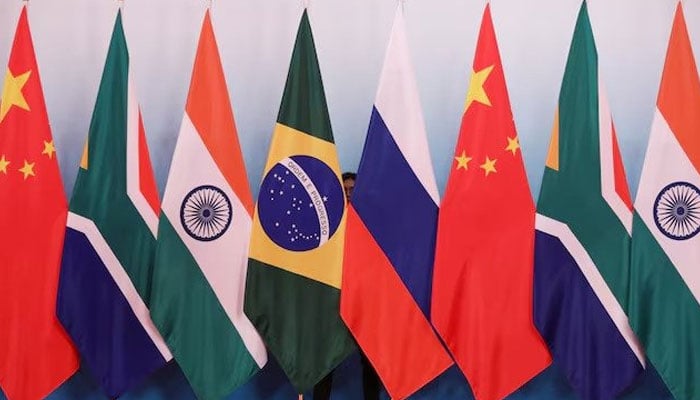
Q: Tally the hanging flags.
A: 8